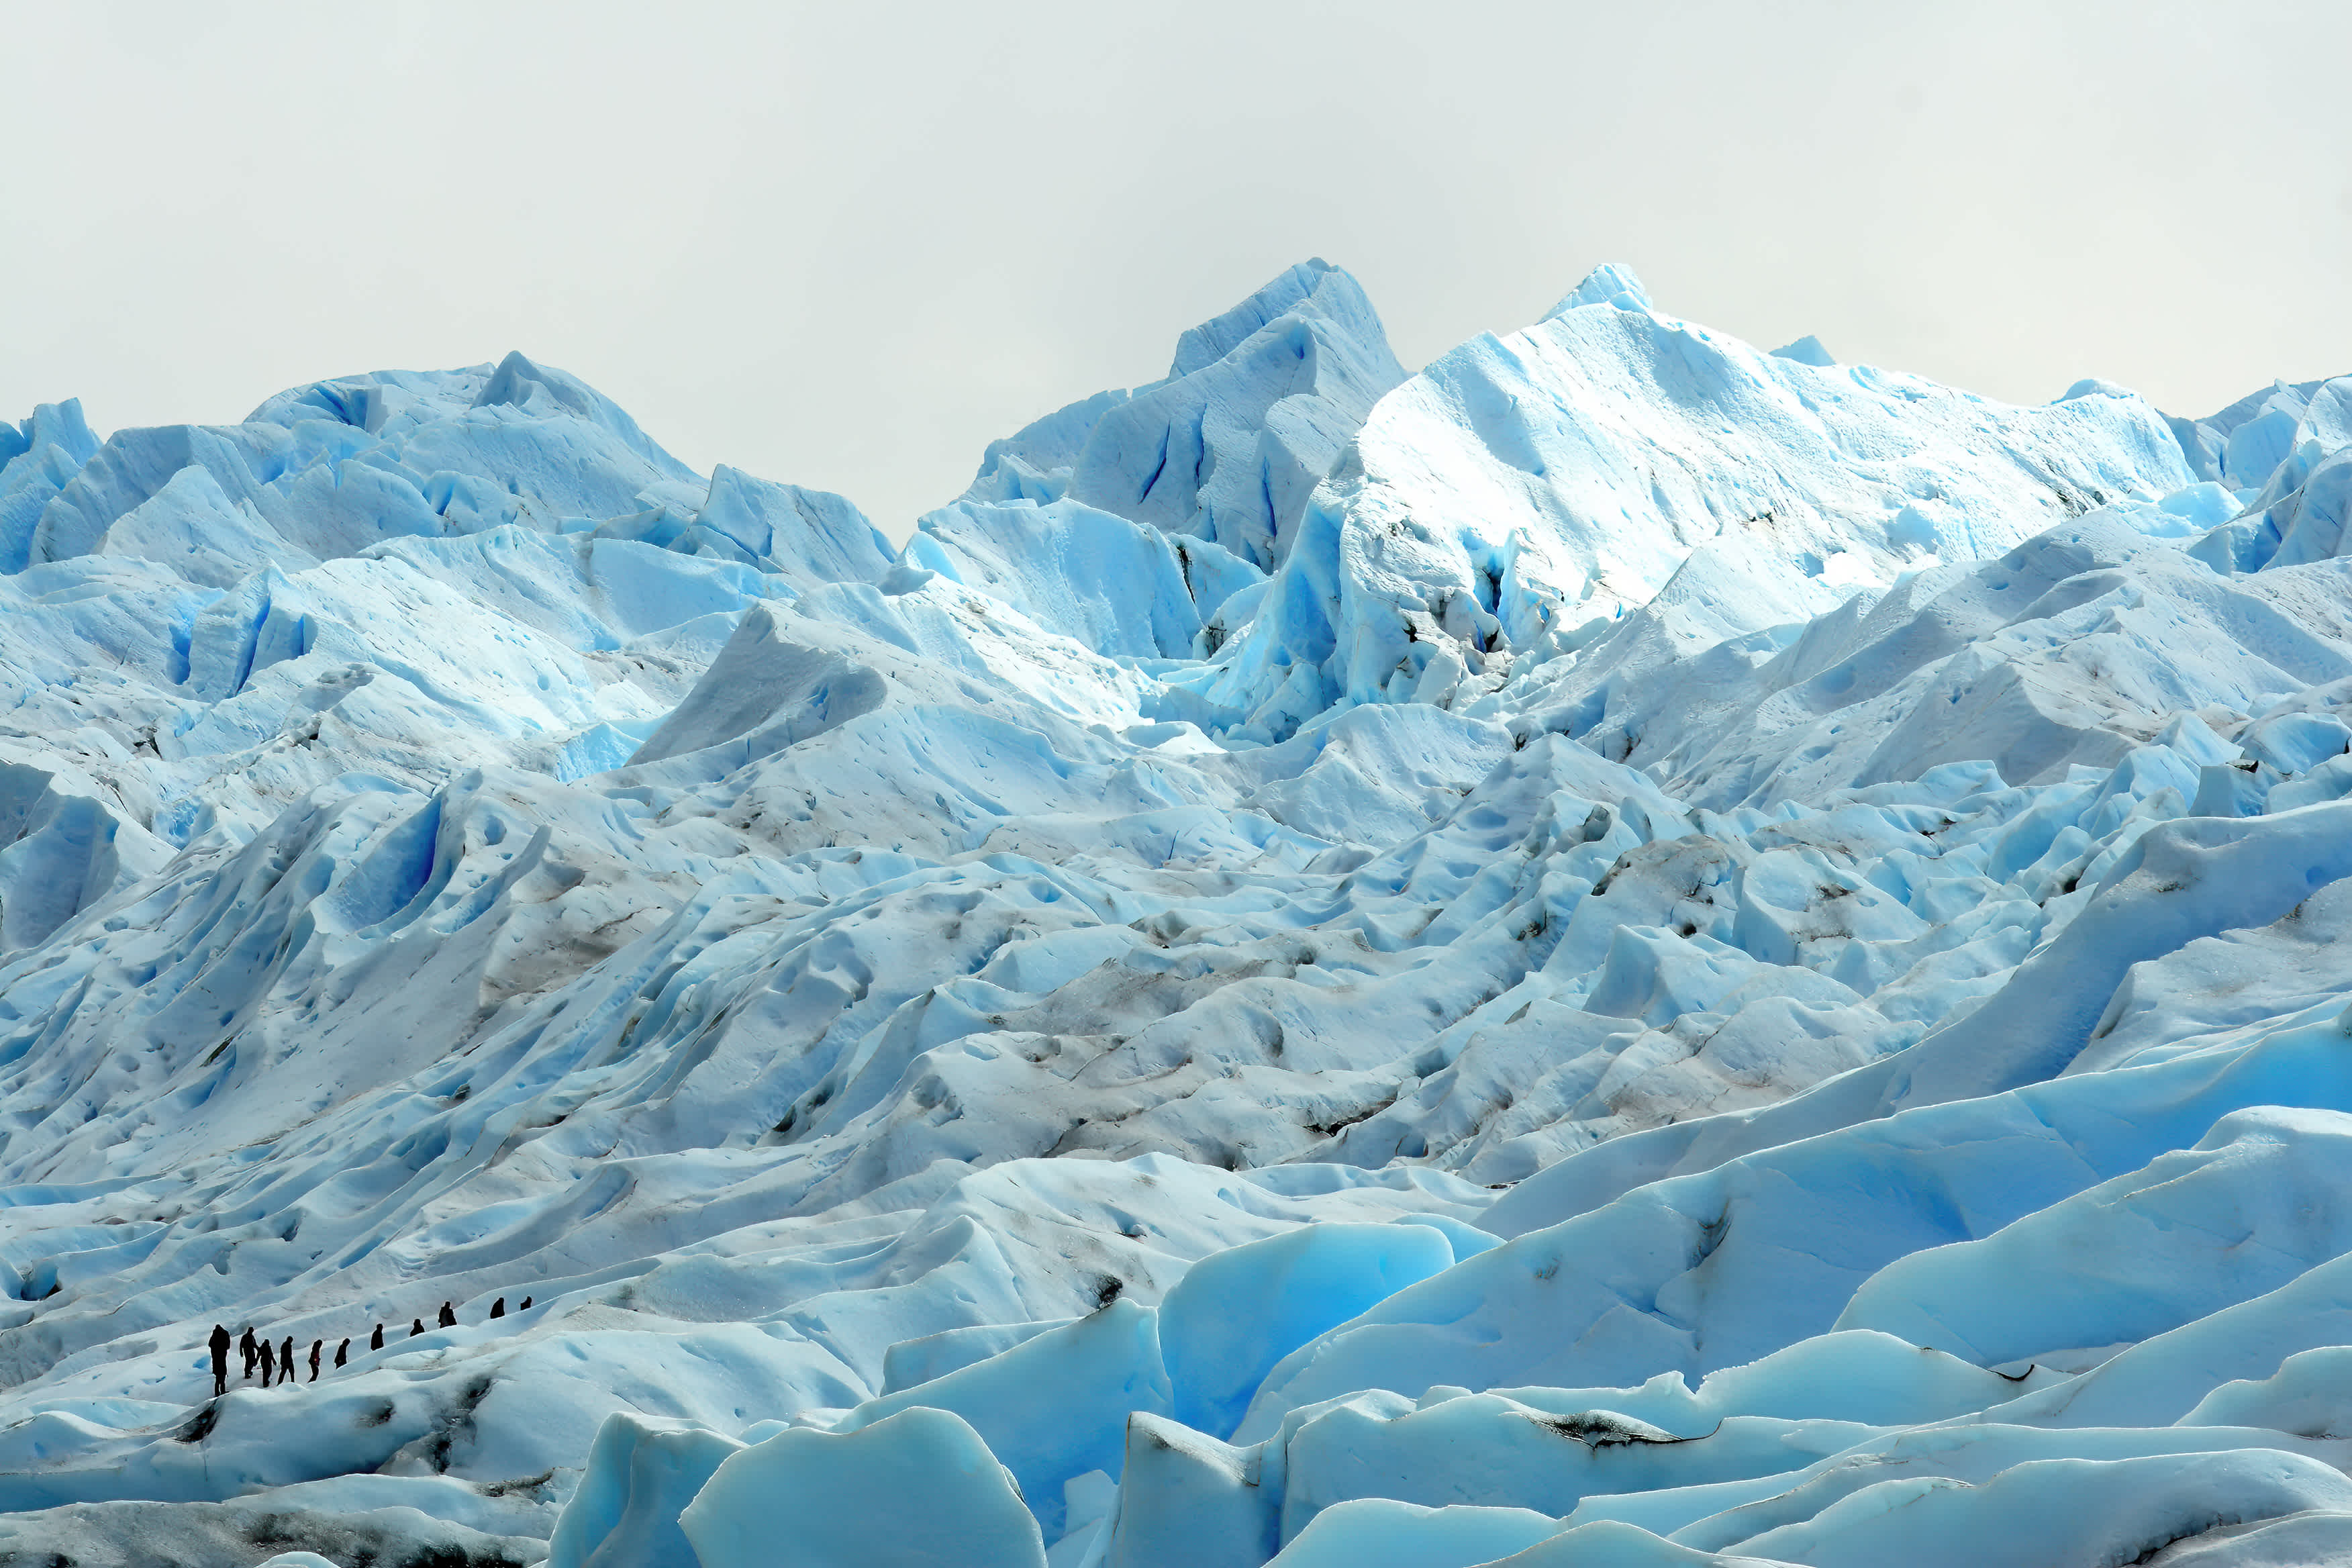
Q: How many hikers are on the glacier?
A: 11